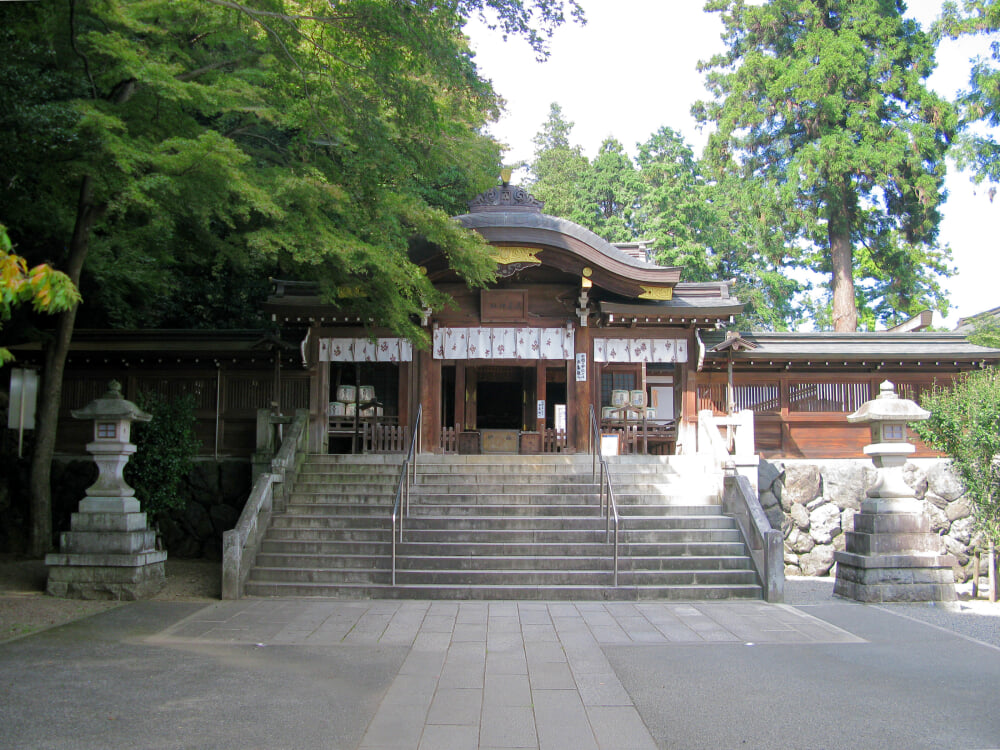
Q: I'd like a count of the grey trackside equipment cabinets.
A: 0